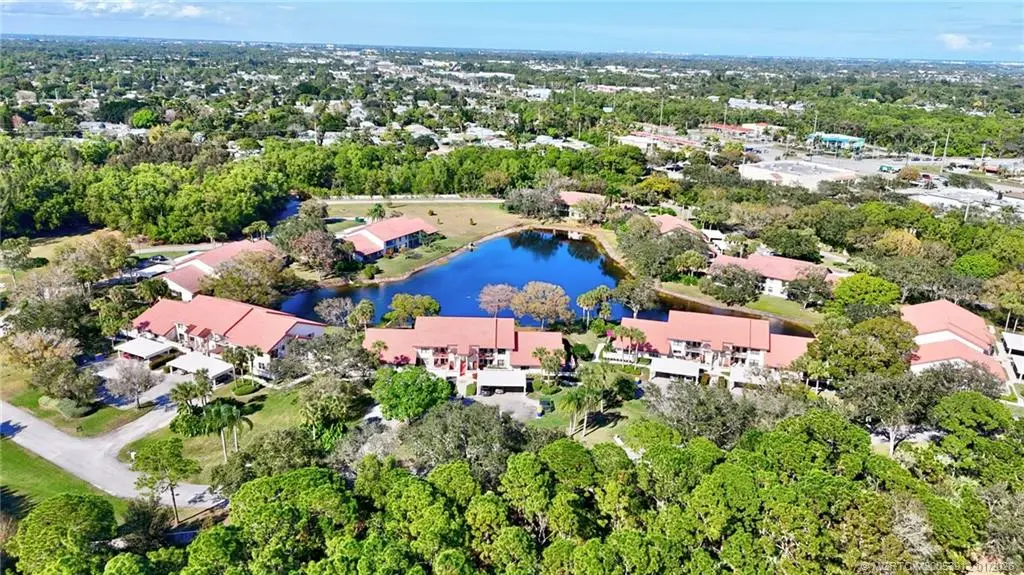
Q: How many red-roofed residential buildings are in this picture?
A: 9